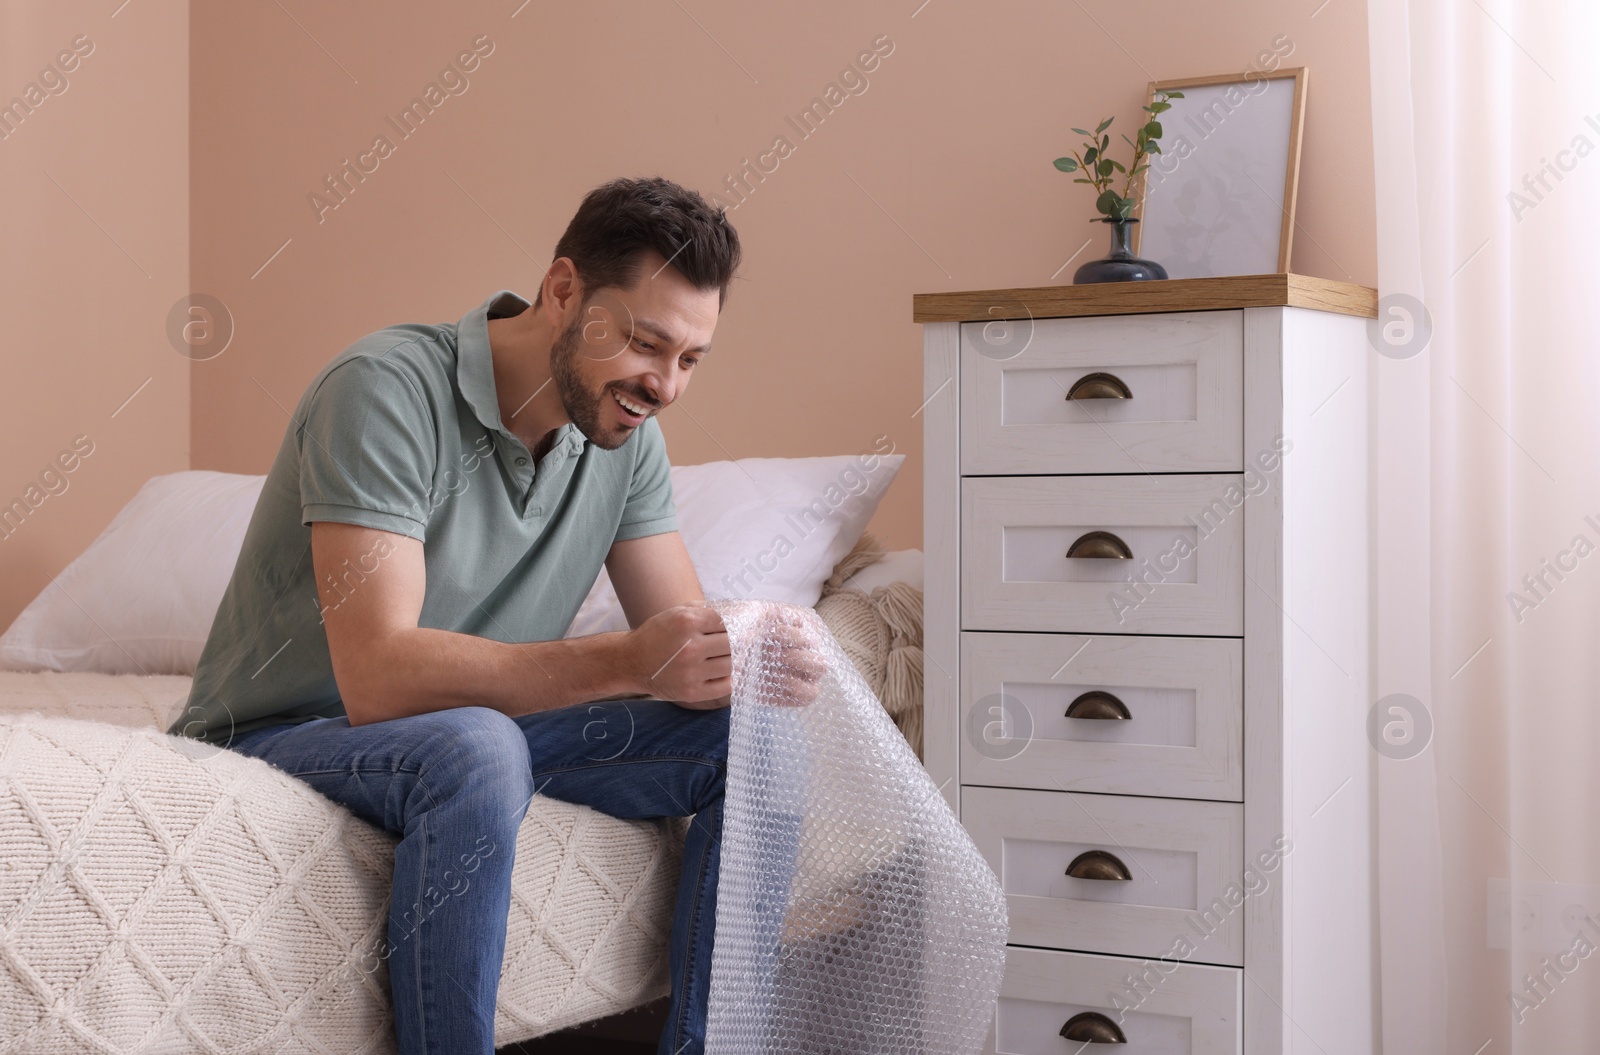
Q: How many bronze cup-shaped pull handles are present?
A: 5